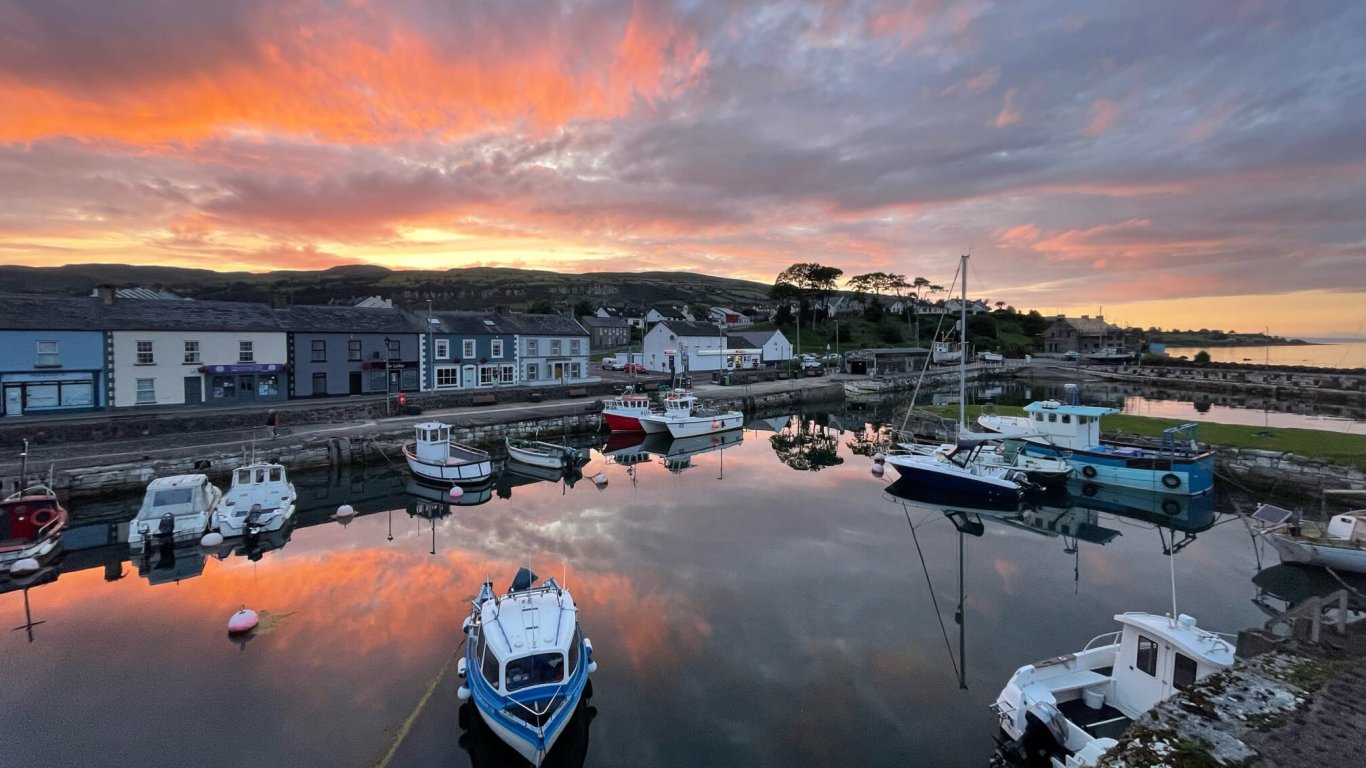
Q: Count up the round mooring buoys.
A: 8